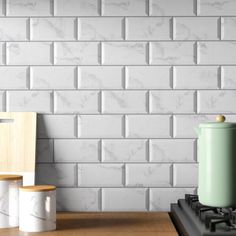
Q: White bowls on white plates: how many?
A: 0